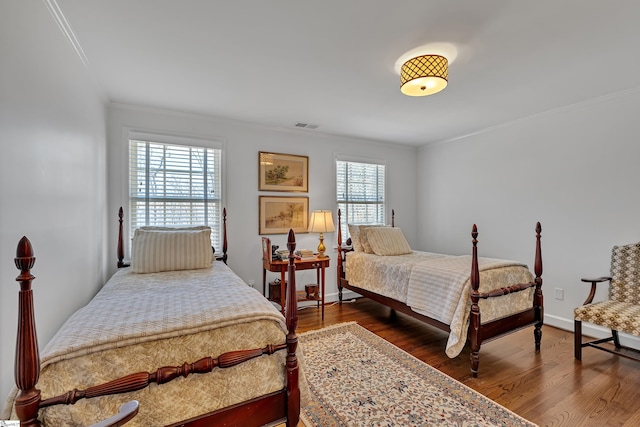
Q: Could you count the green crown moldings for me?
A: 0